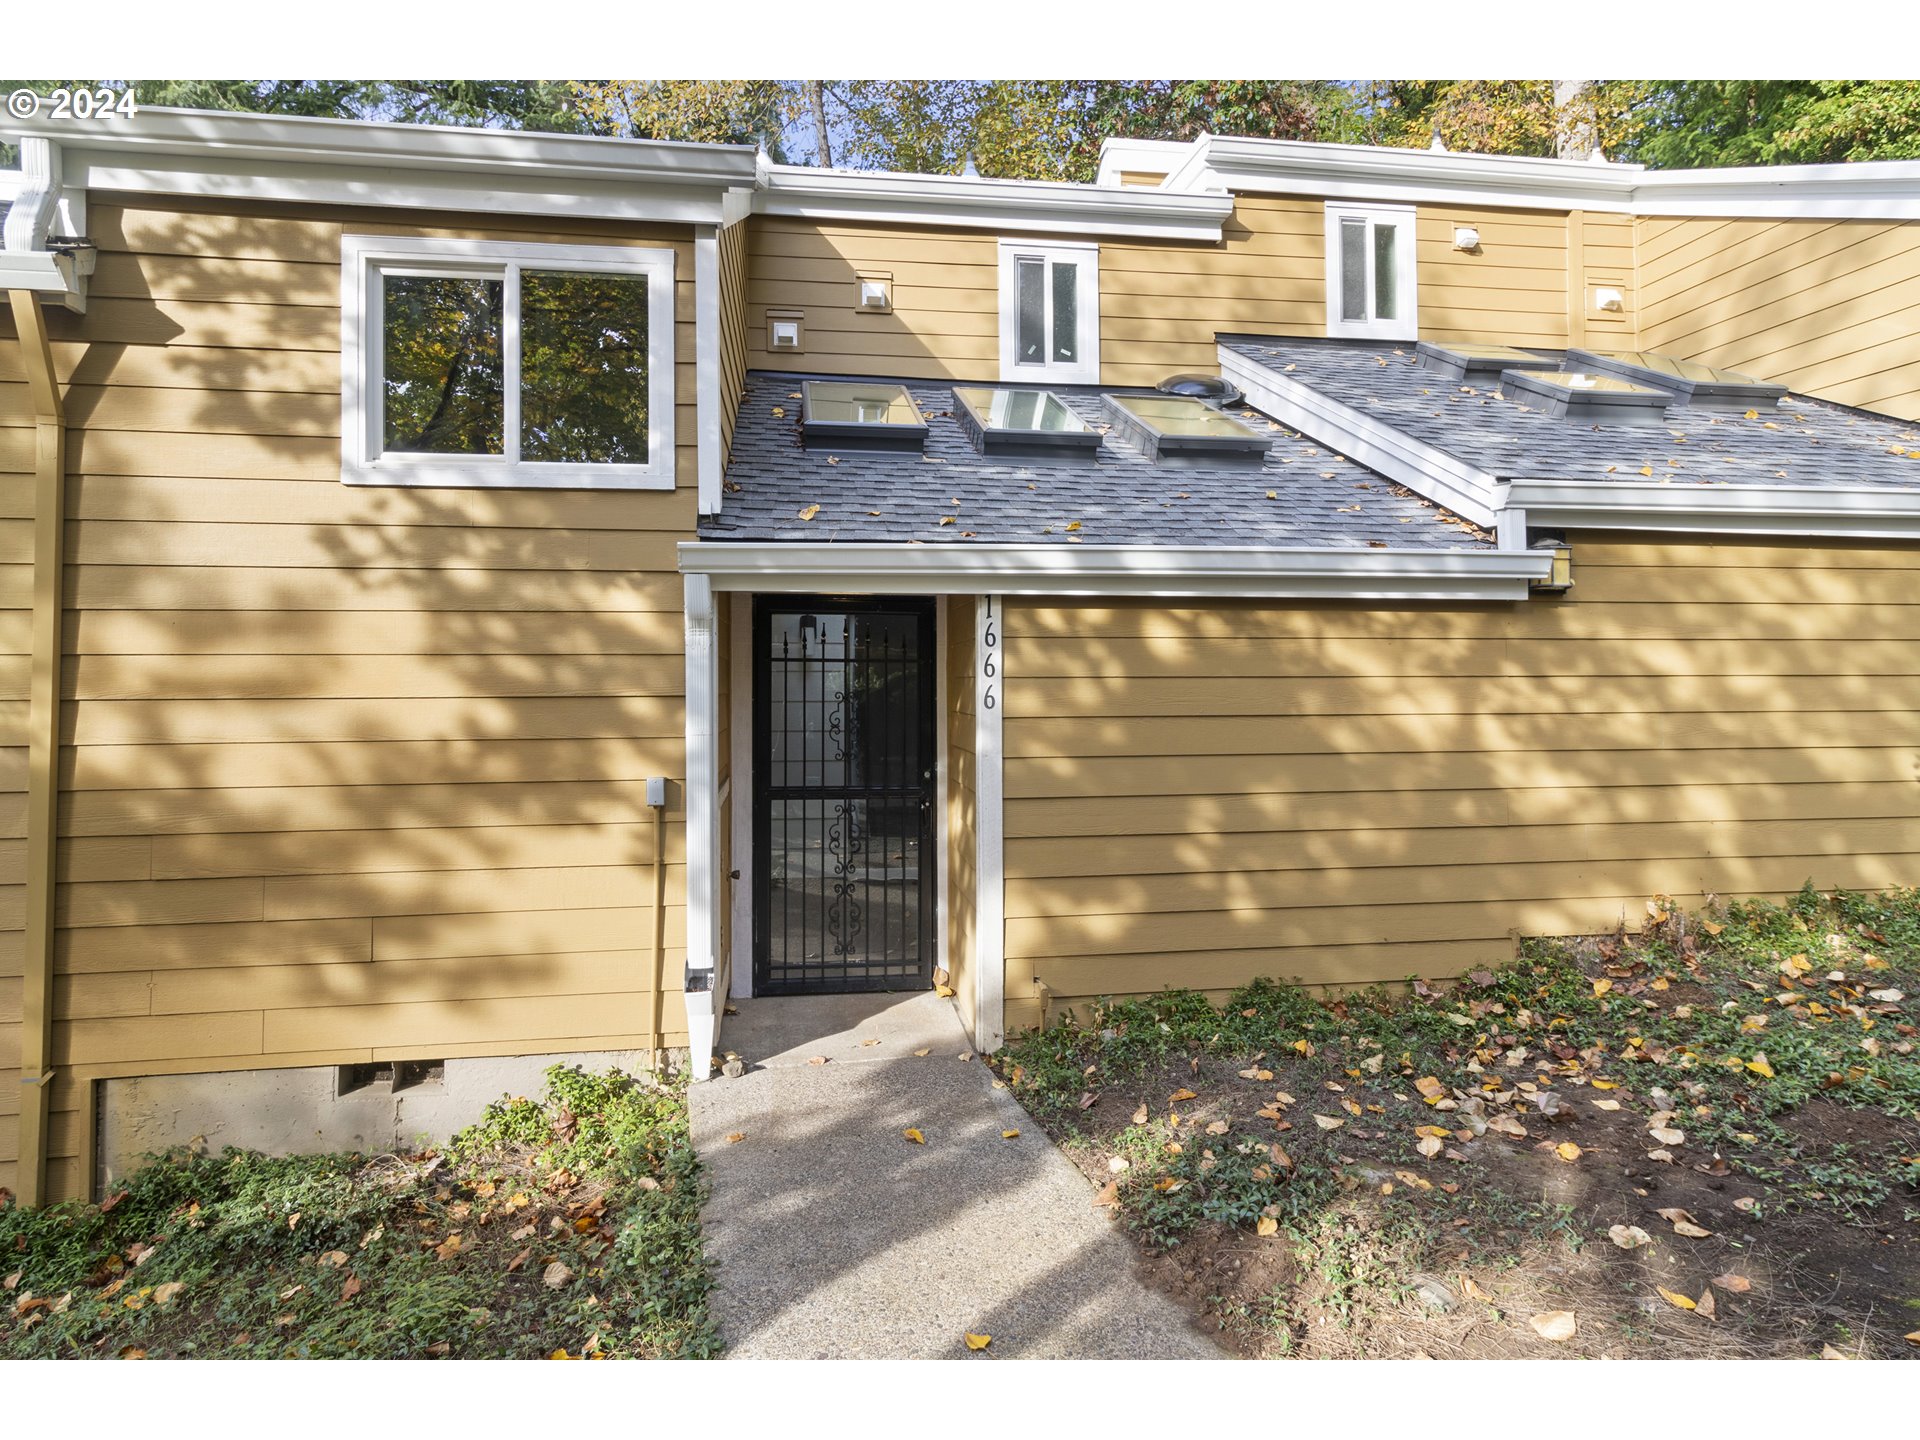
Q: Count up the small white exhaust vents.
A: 4